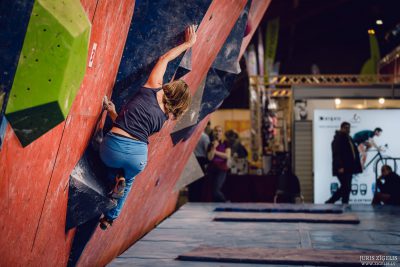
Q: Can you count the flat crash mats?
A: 3